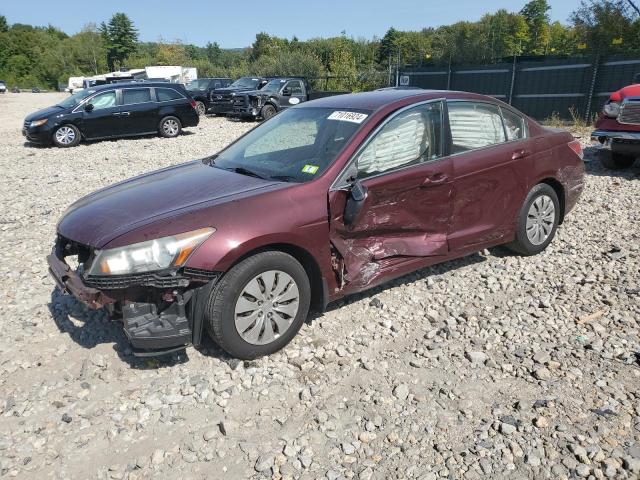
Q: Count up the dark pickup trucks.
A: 2